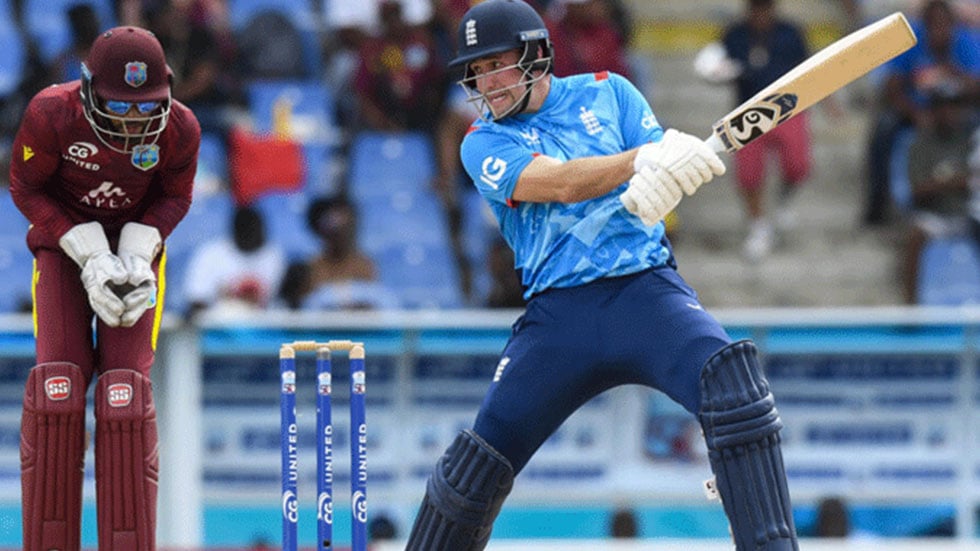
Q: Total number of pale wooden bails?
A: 2